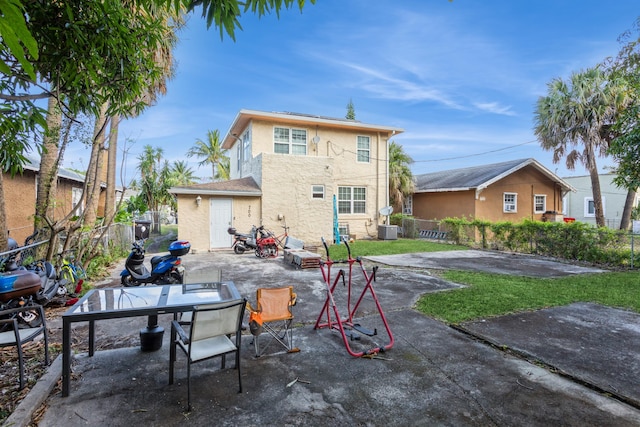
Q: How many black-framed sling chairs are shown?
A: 3